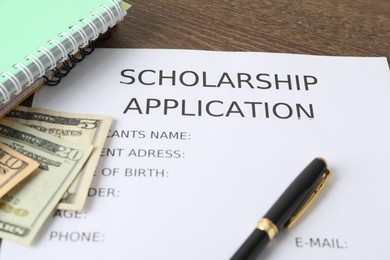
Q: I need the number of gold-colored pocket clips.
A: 1